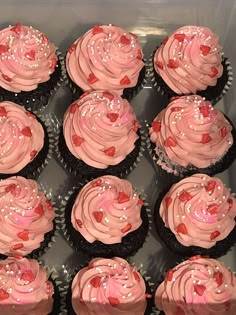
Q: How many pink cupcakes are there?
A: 12